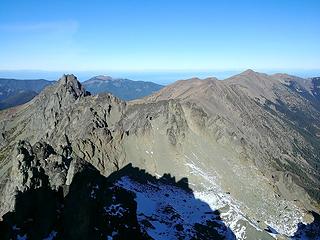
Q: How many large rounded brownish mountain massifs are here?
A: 1